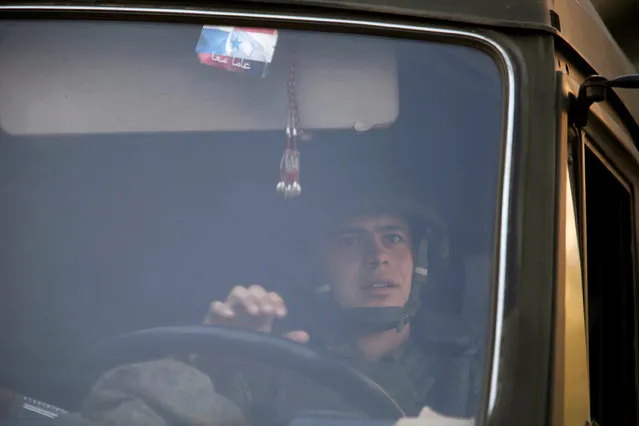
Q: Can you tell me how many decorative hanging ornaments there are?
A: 1